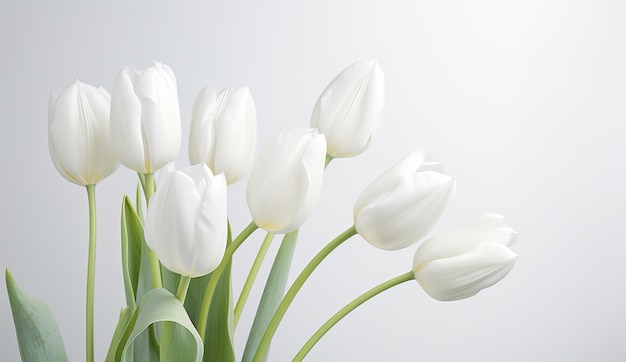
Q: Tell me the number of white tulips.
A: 8